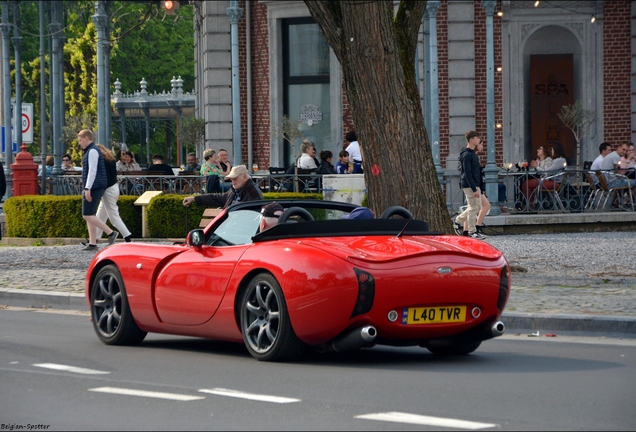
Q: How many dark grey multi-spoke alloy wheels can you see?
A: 2